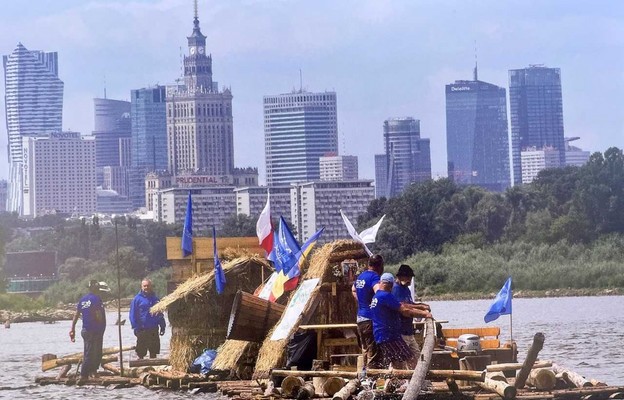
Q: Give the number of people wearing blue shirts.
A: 5